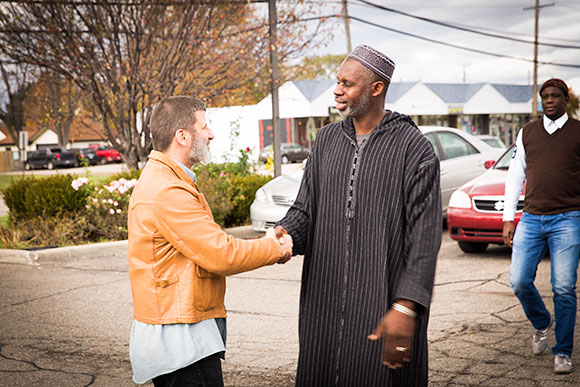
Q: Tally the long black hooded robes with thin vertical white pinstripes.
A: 1